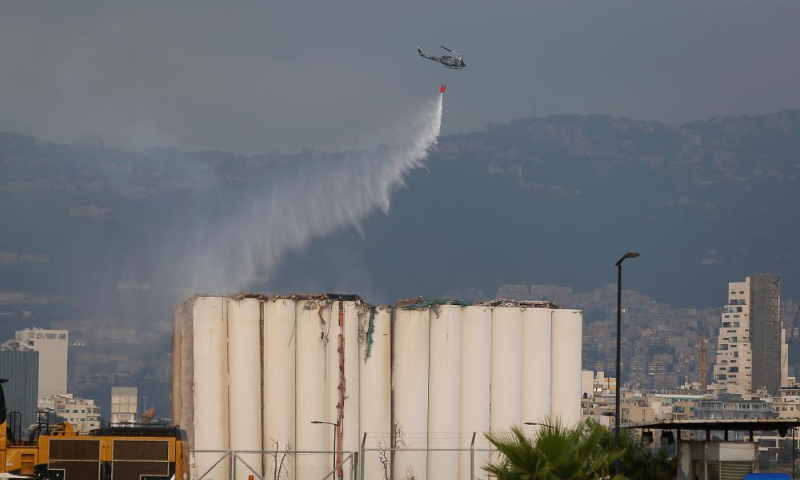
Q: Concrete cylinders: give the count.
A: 12